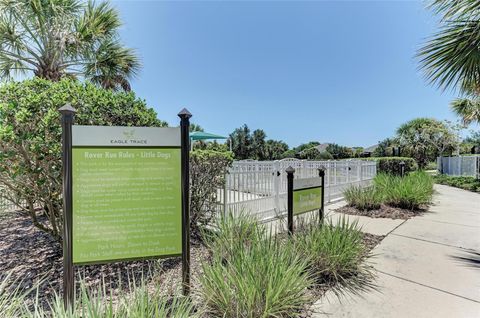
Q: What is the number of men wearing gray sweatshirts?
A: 0